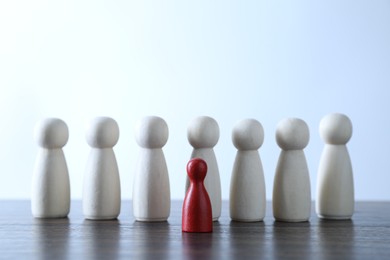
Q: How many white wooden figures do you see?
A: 7